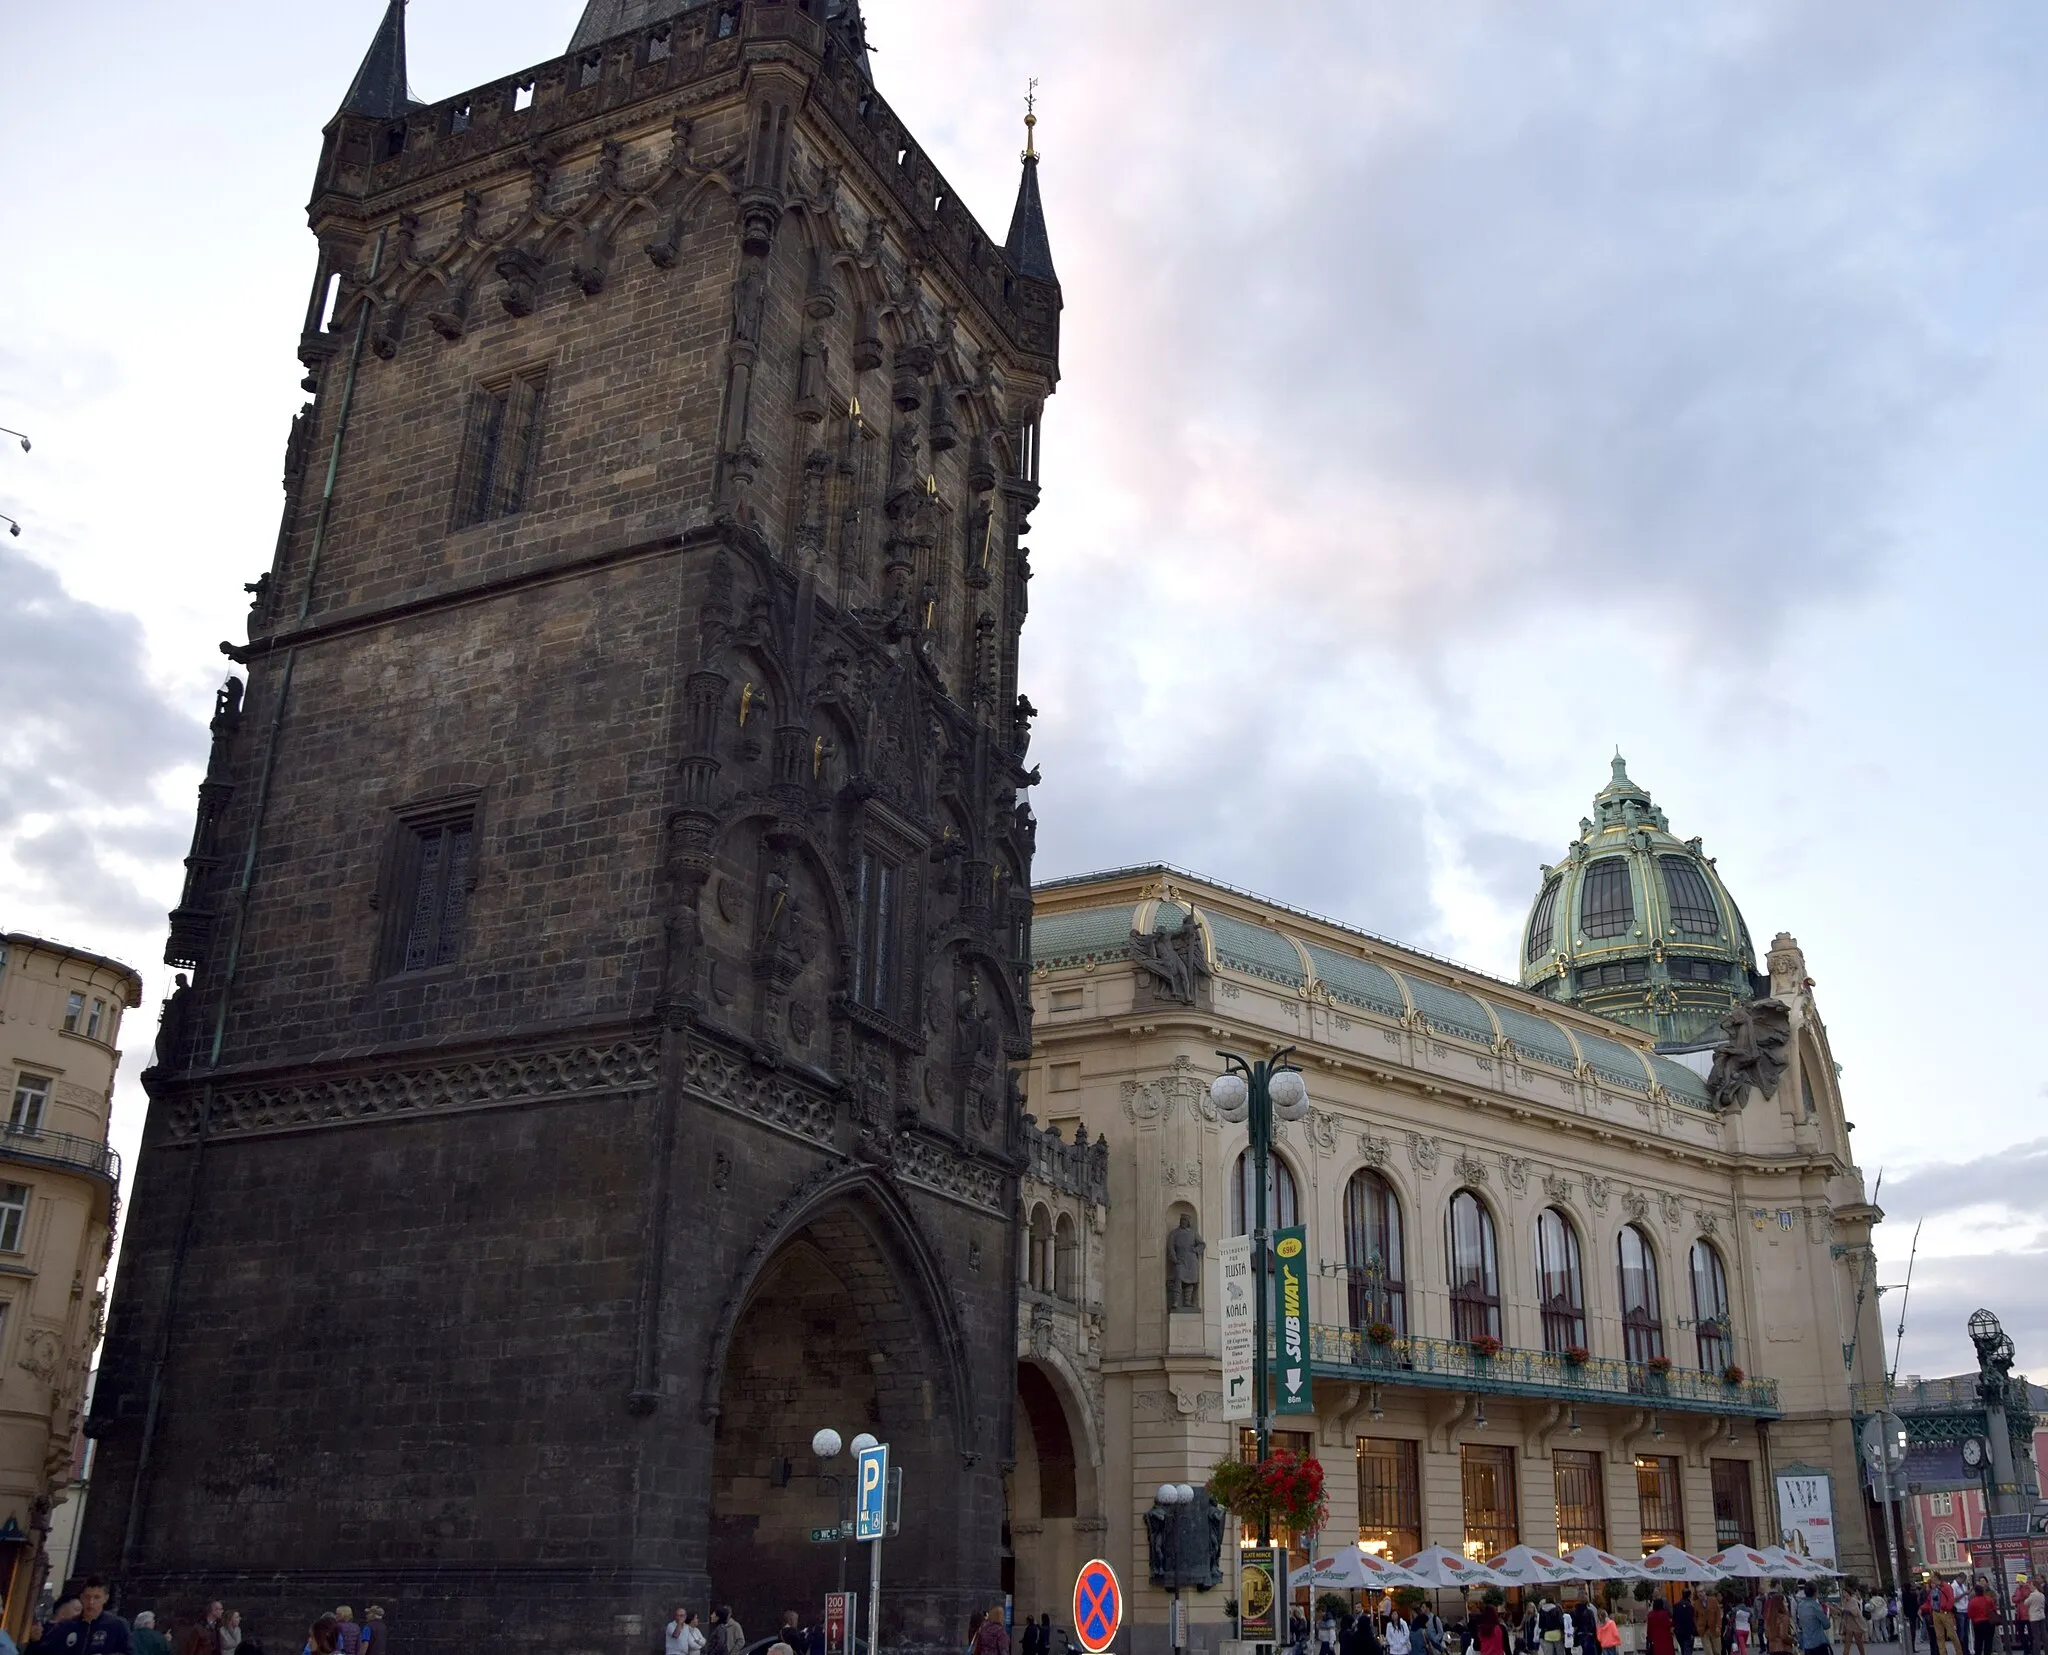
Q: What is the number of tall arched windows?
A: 6